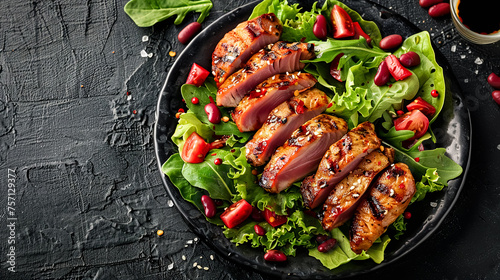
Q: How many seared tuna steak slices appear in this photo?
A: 8